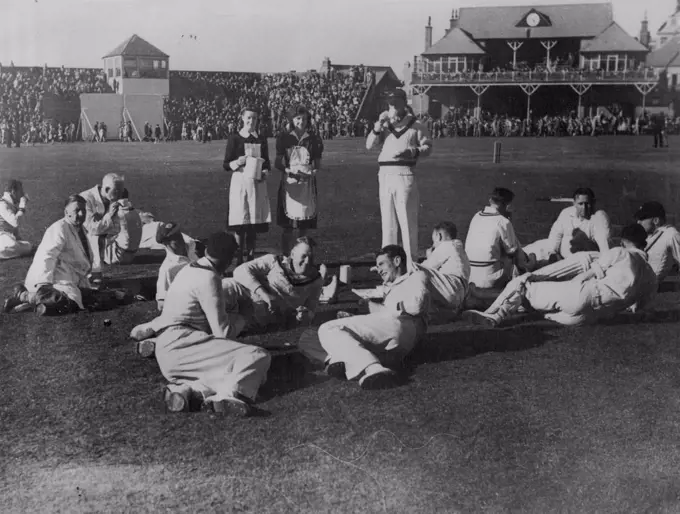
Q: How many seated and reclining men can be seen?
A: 13